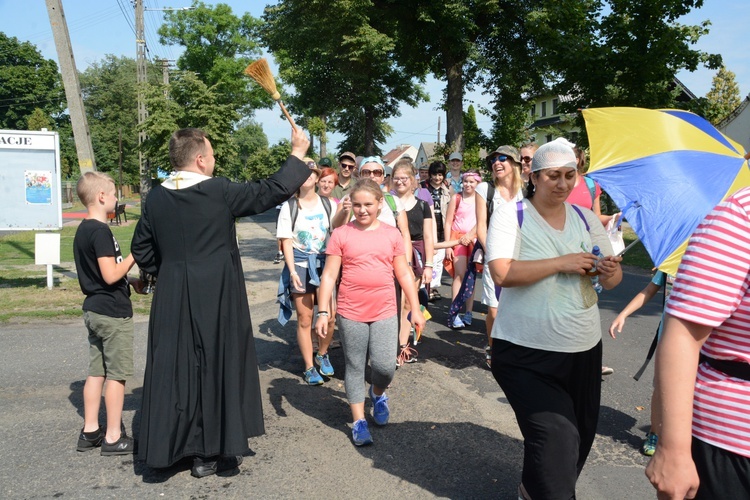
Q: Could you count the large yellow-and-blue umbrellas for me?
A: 1